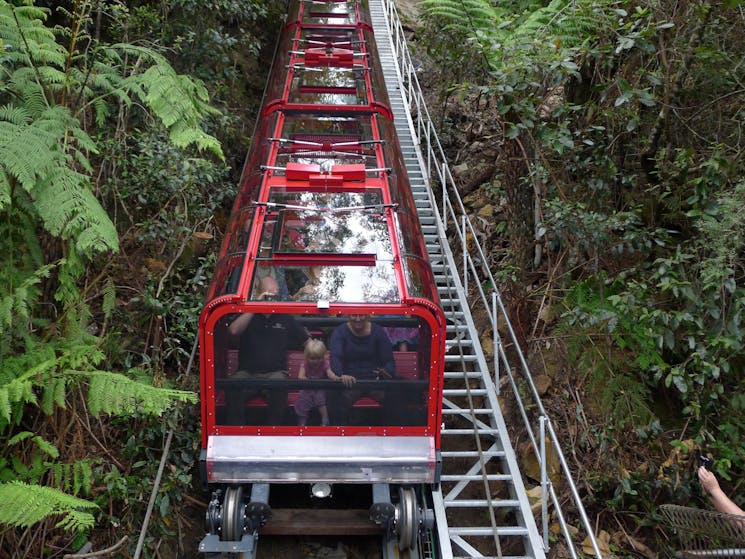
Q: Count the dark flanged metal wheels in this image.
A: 2